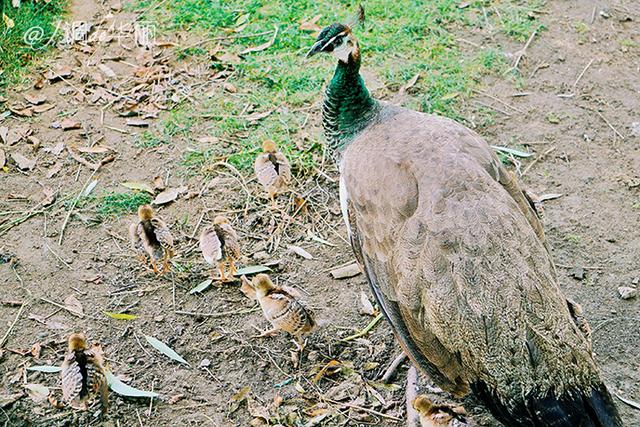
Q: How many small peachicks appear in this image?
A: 6